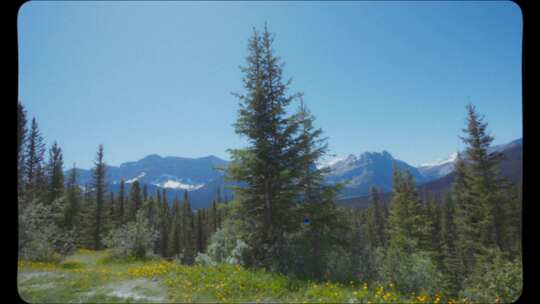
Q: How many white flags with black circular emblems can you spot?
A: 0